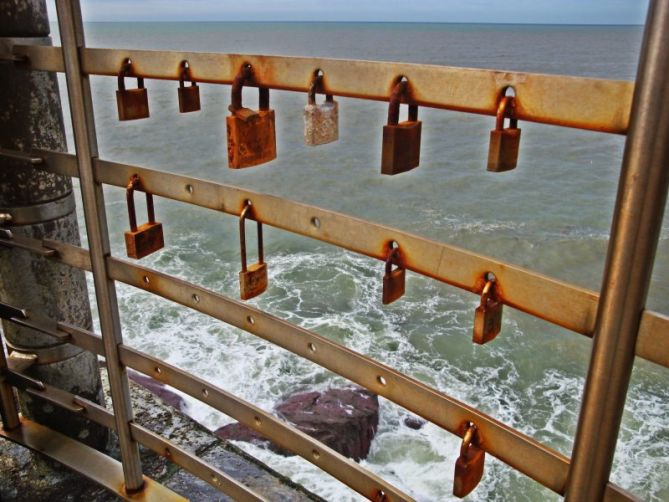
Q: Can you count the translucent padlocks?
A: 0